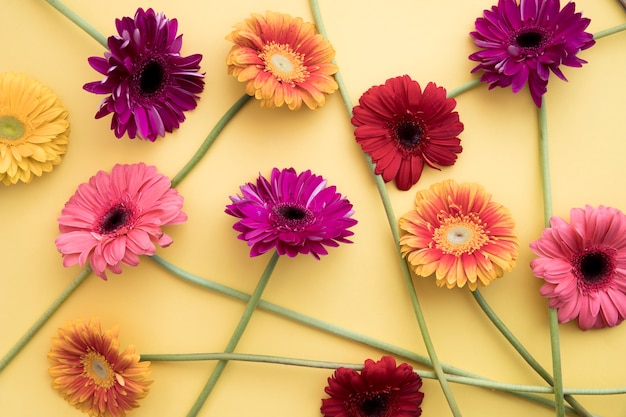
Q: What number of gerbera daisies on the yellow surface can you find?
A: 11